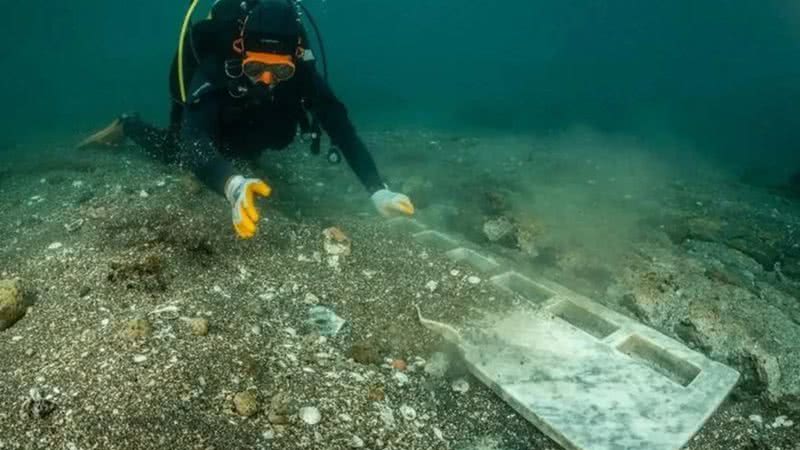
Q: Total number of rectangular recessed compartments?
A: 6